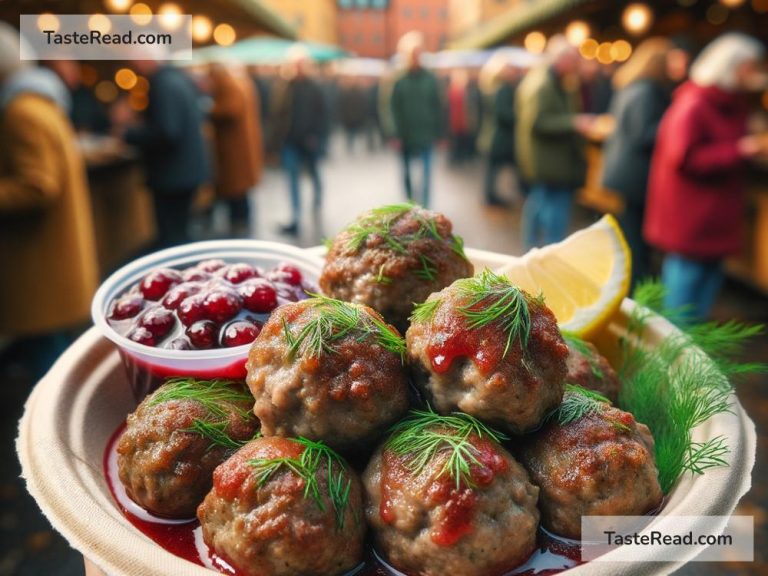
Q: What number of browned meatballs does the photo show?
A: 8